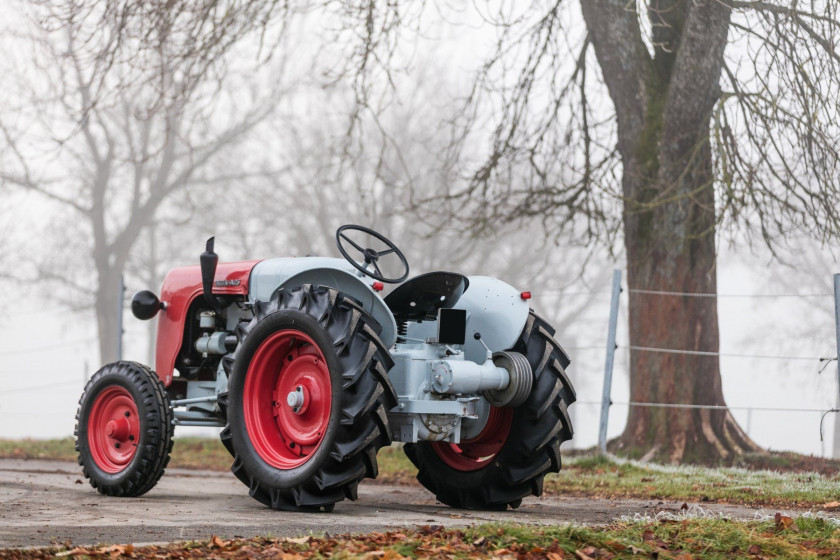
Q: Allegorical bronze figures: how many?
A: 0